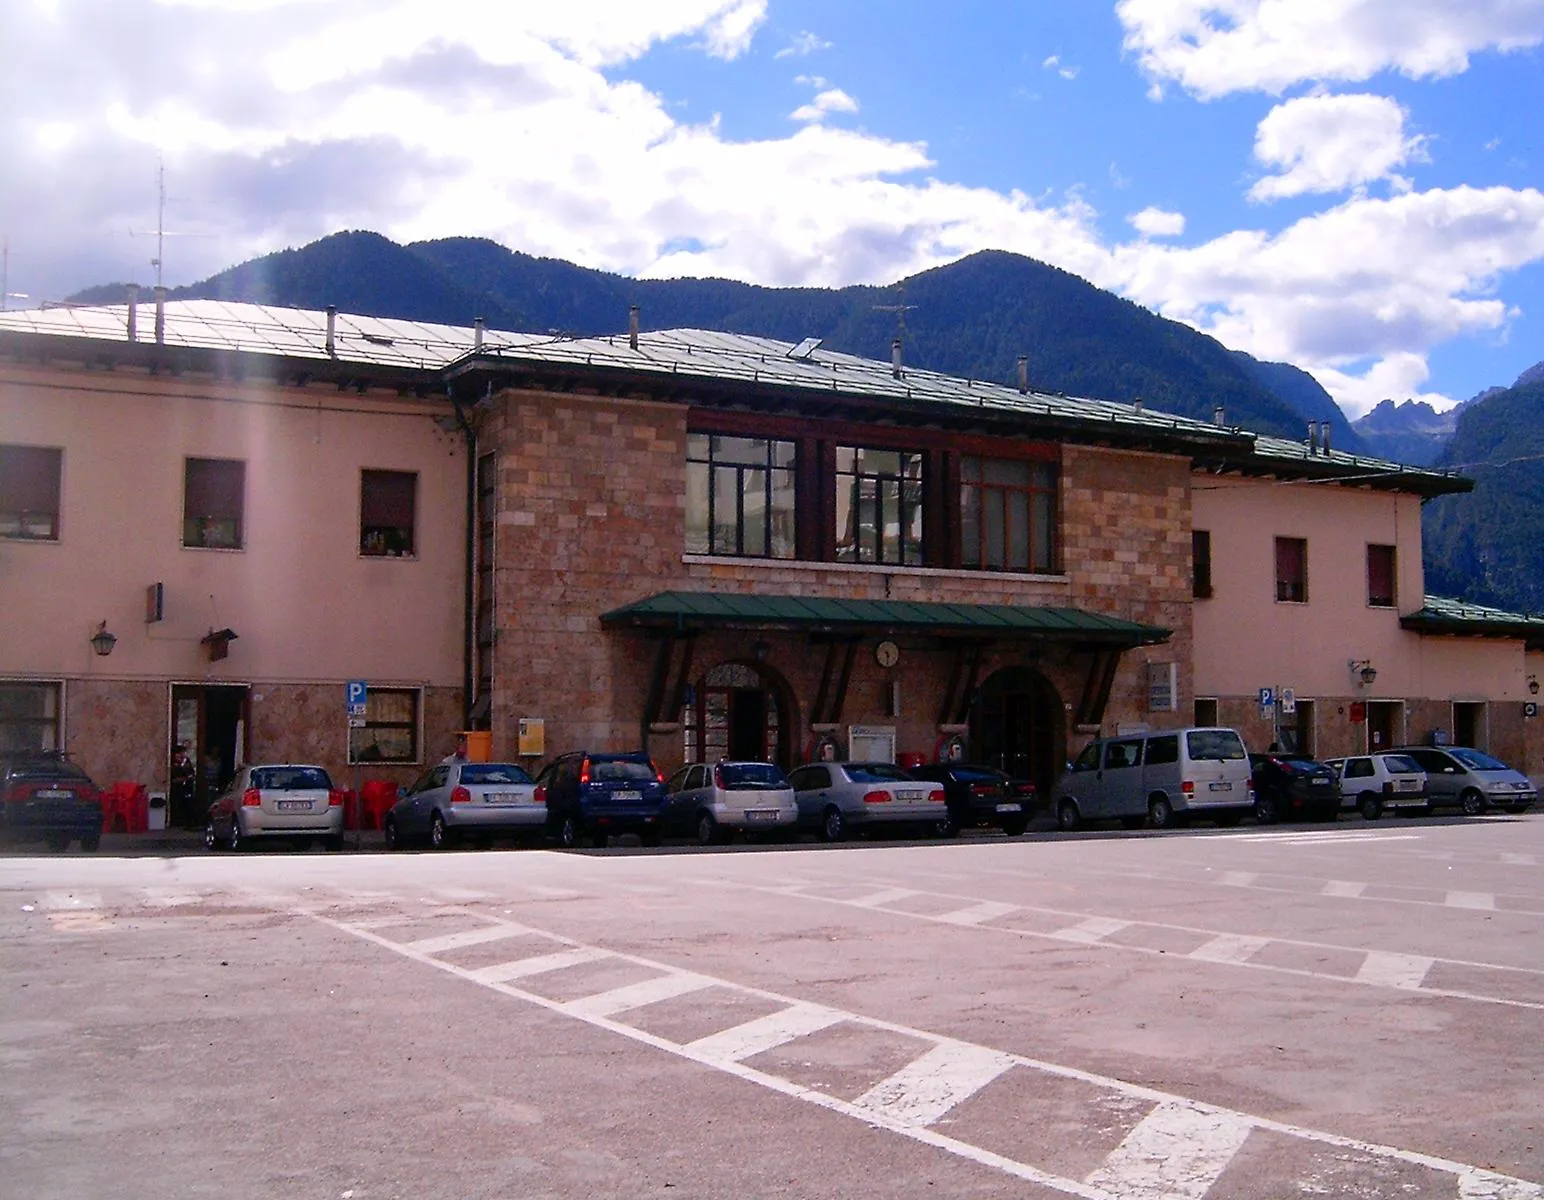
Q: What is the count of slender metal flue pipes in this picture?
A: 11